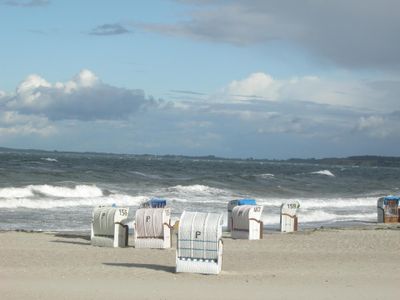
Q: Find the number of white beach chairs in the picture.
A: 5